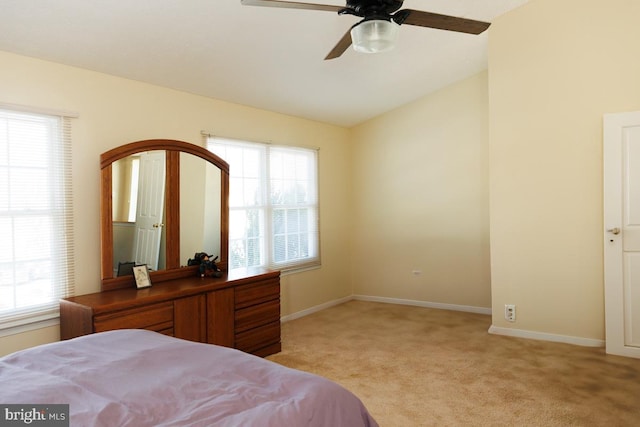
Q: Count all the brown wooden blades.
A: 3